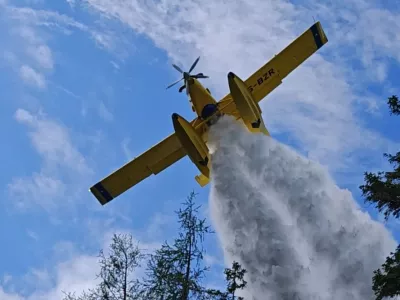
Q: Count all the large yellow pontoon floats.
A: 2